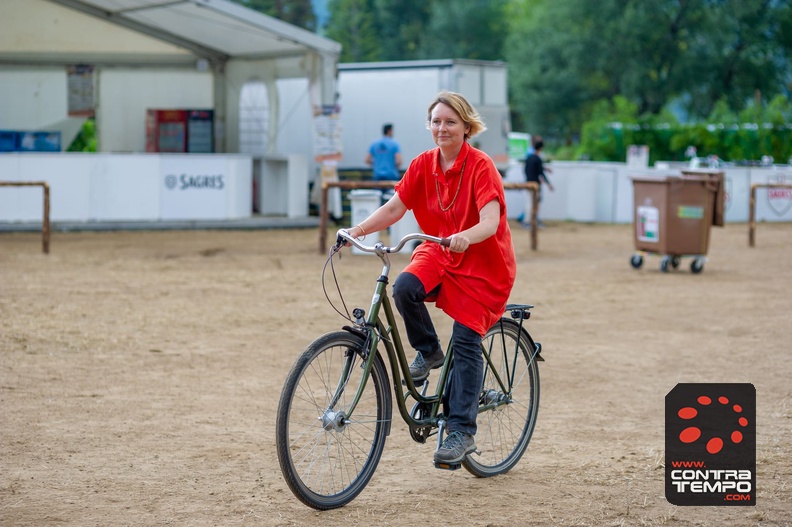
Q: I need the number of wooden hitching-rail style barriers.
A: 3